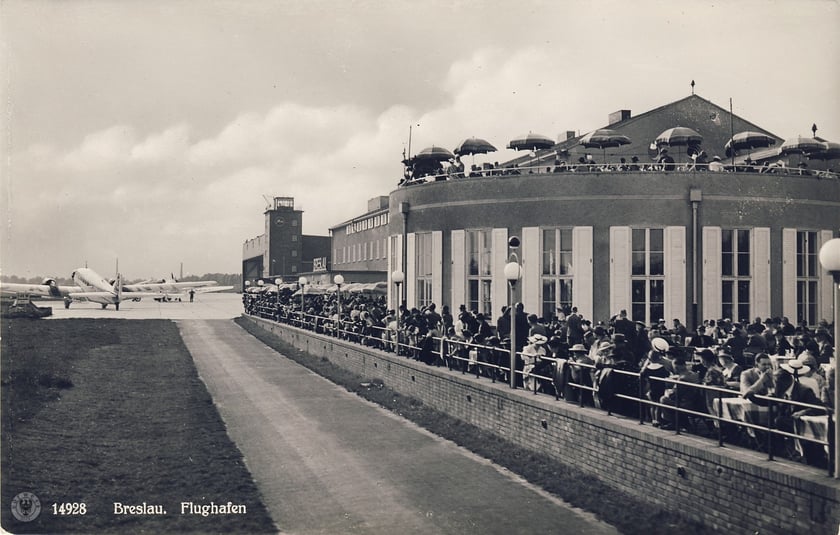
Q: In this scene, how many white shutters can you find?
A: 14